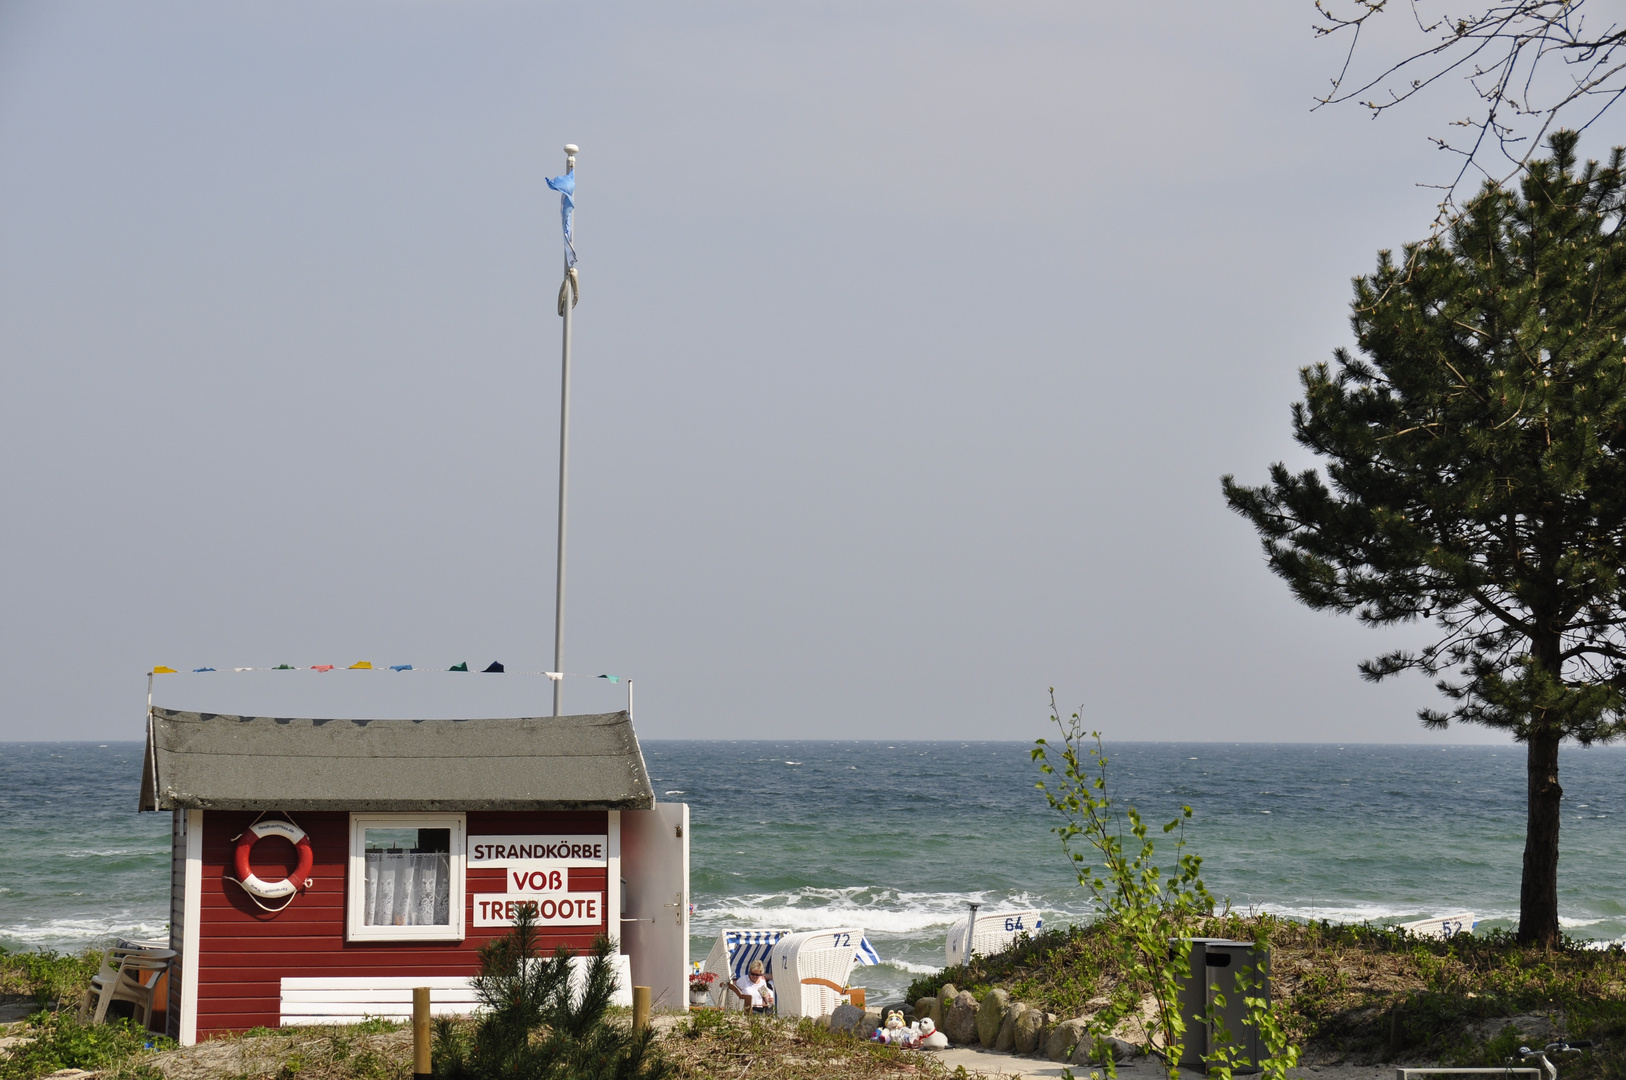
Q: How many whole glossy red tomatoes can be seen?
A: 0